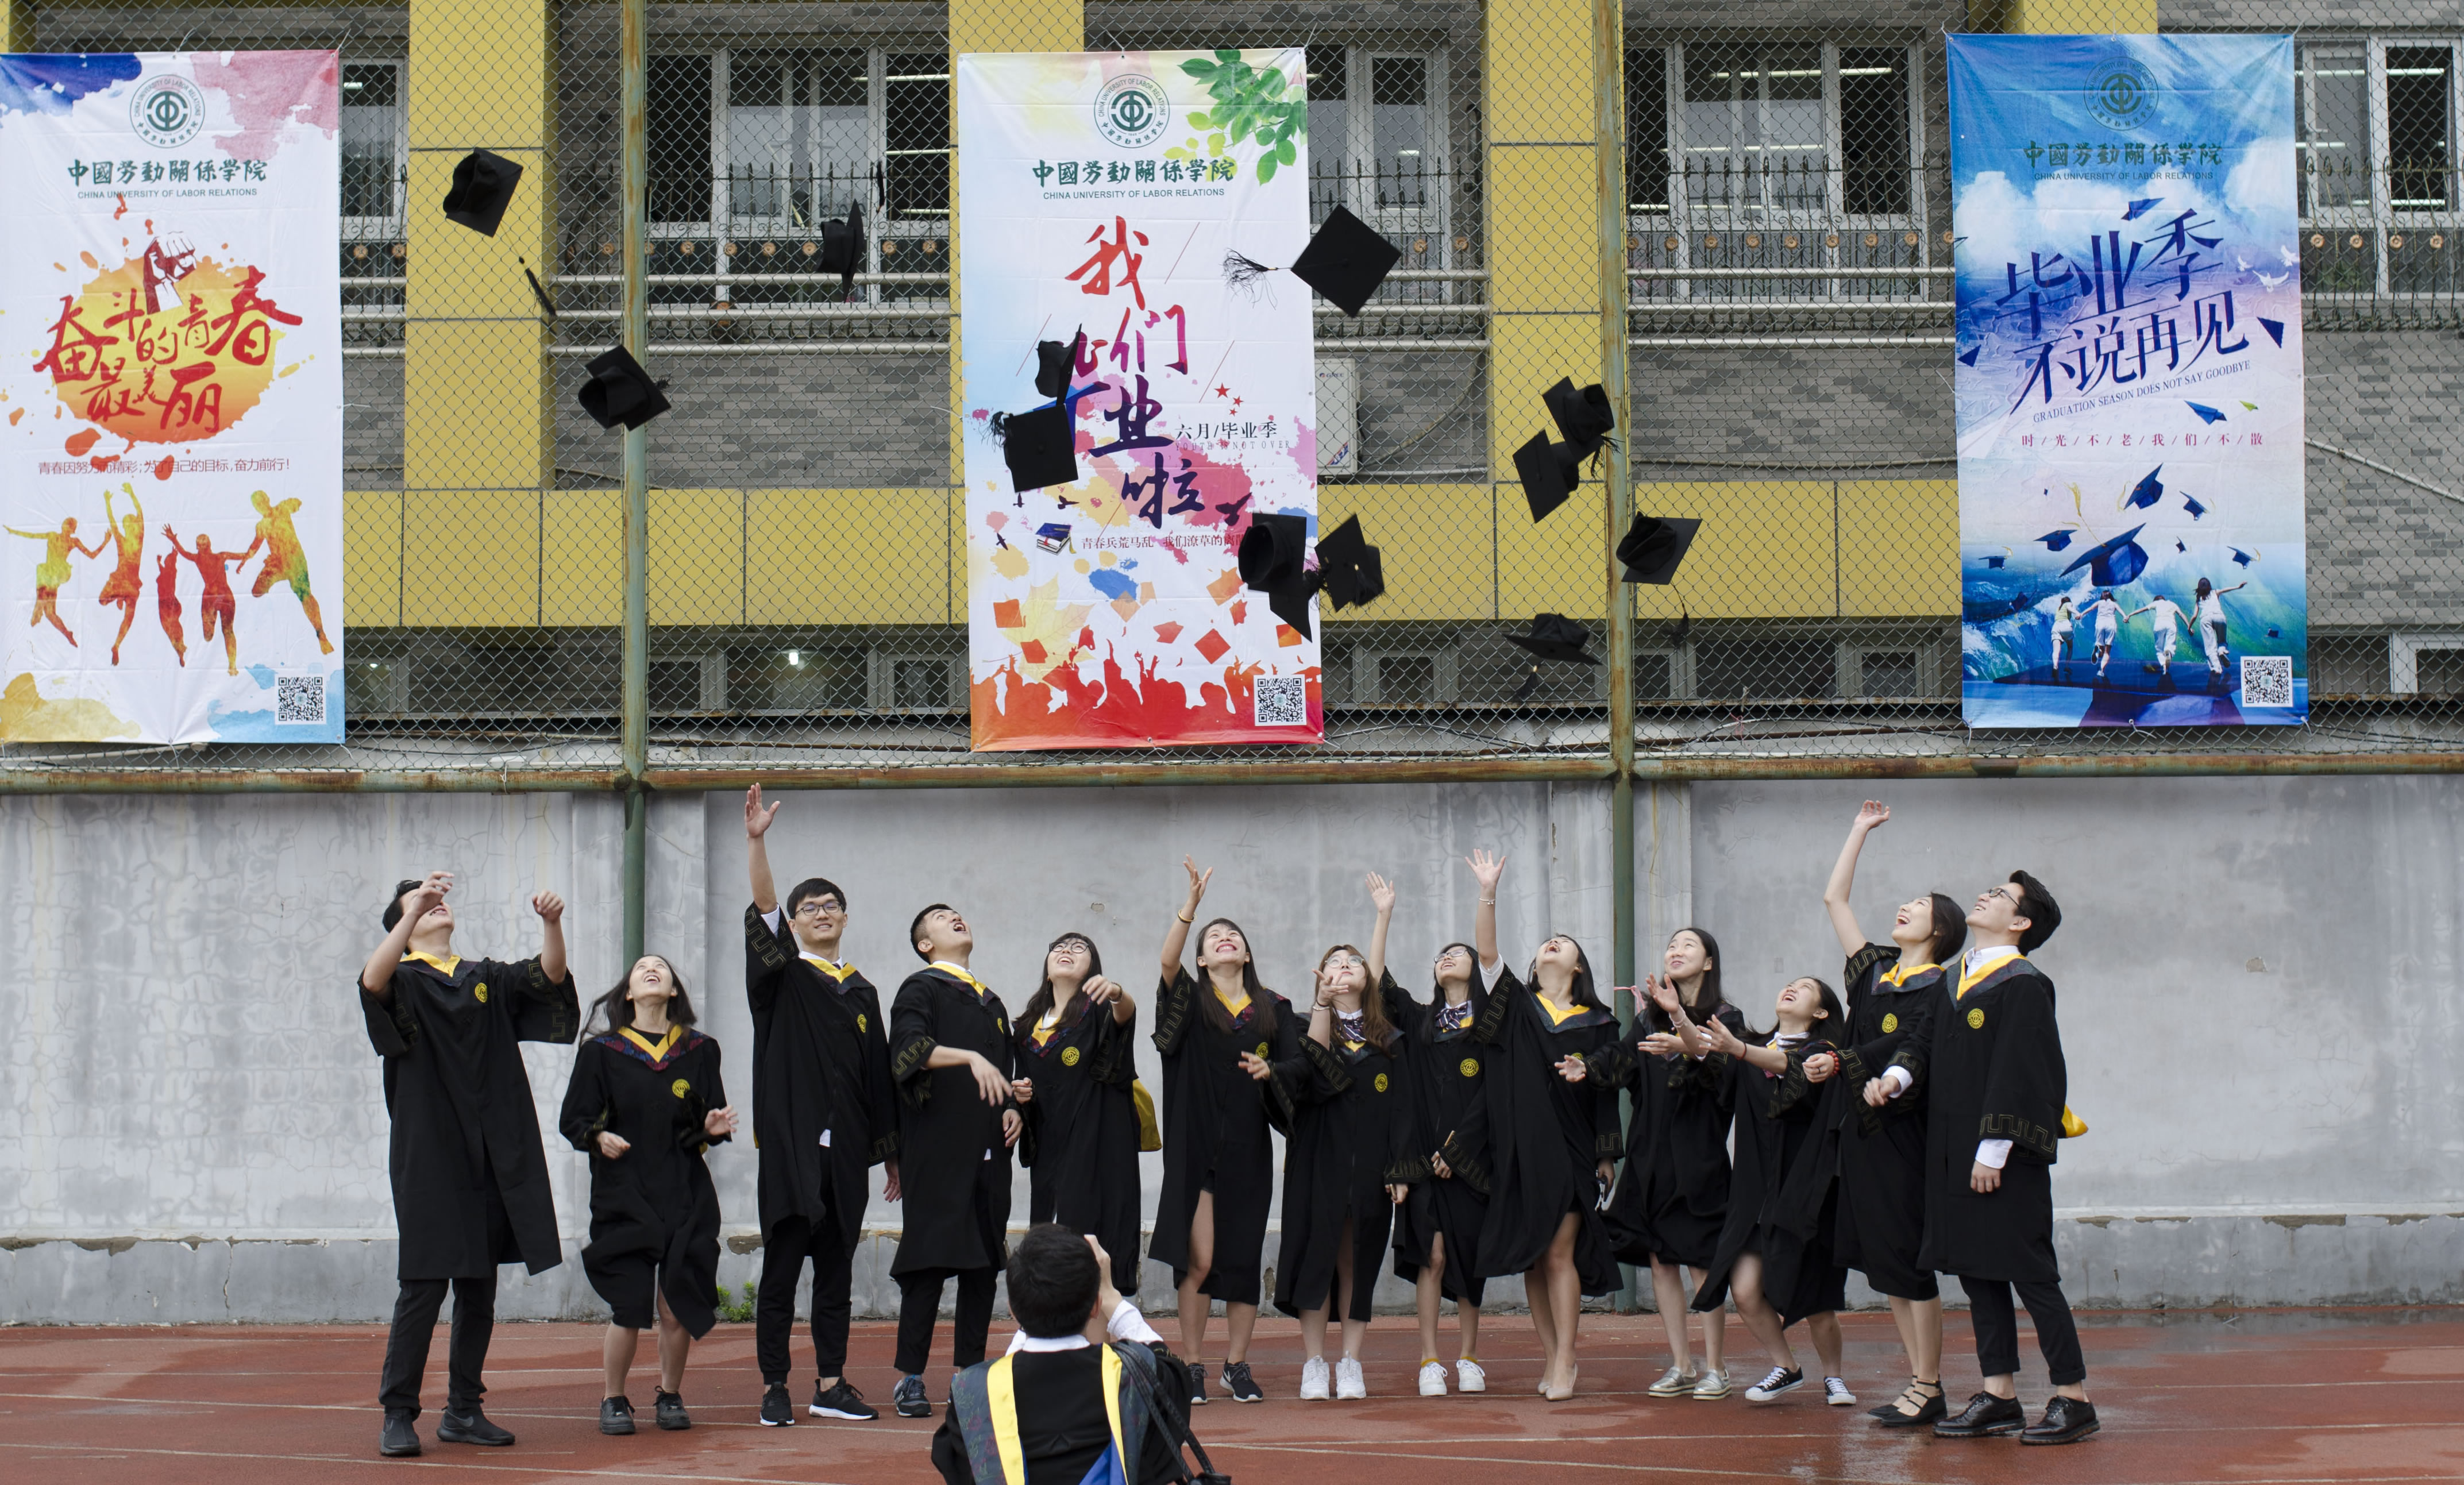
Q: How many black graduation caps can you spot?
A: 13